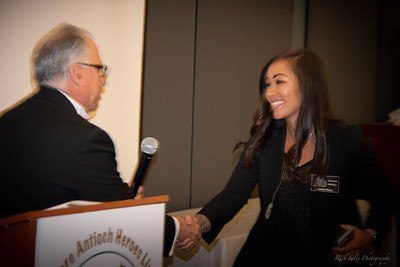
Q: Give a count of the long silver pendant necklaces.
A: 1